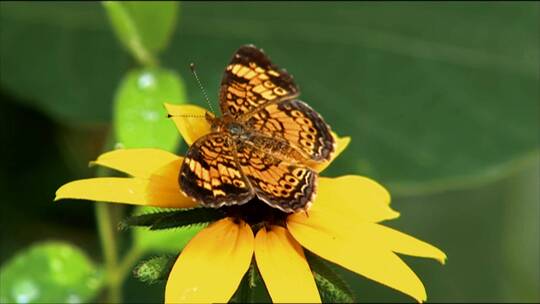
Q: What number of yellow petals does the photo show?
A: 9